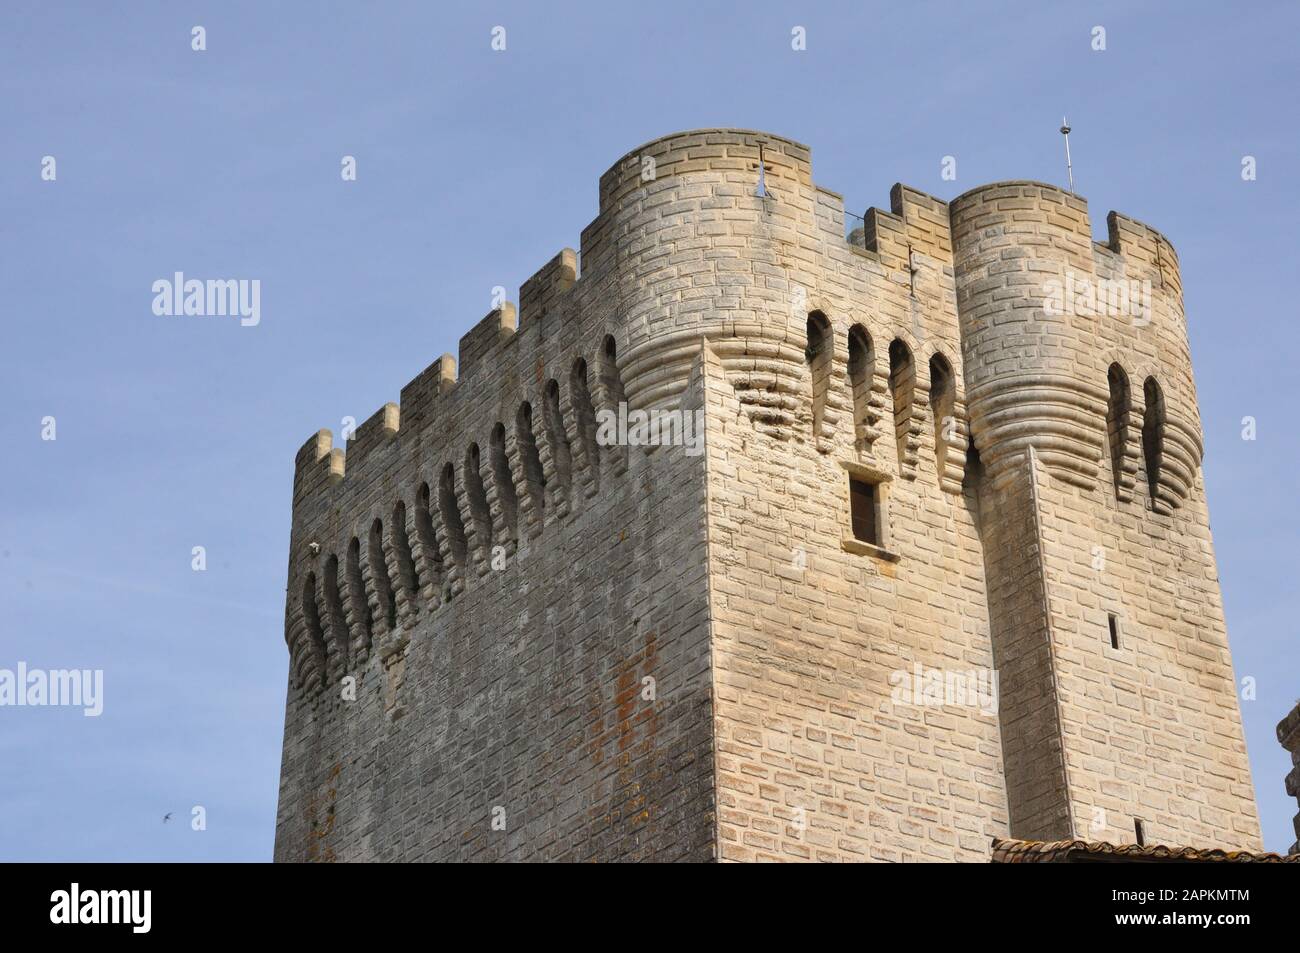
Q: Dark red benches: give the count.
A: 0